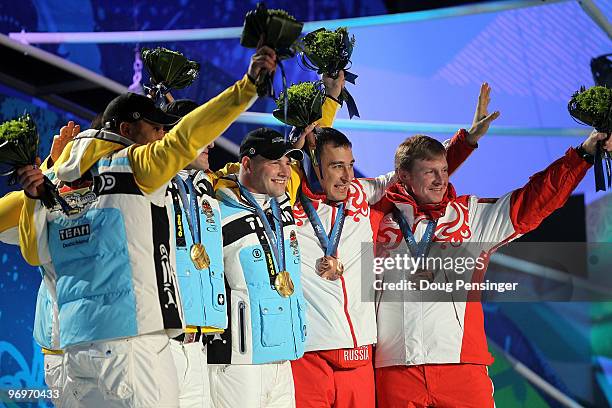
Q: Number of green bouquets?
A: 6